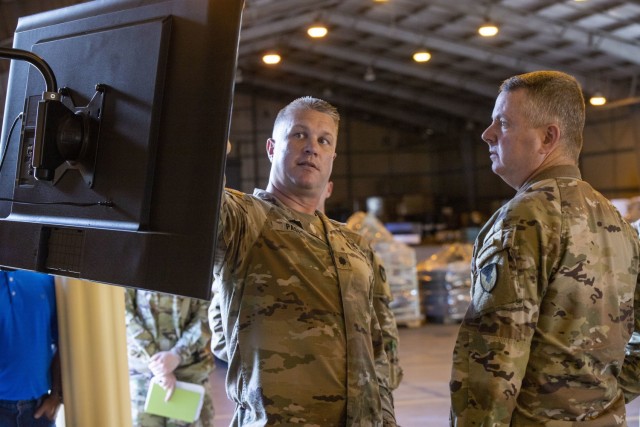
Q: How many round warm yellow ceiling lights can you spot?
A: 5